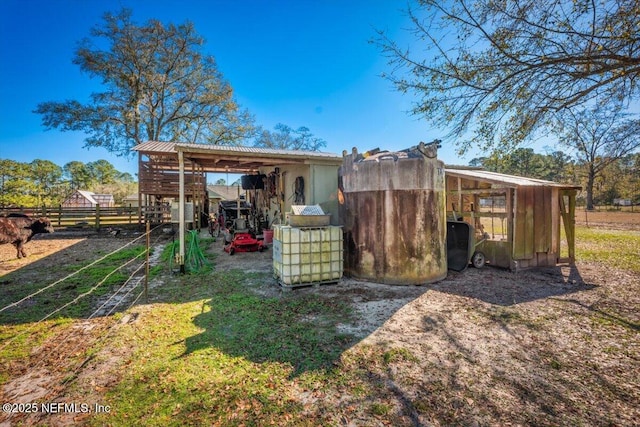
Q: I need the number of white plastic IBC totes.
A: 1